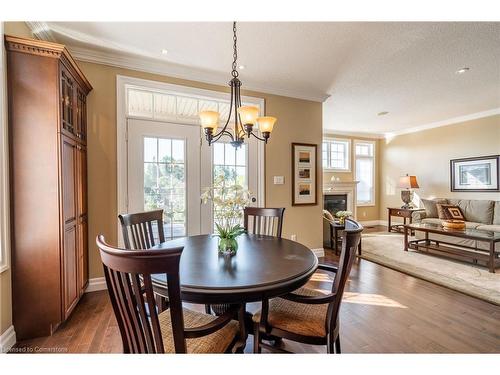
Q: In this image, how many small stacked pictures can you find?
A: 3